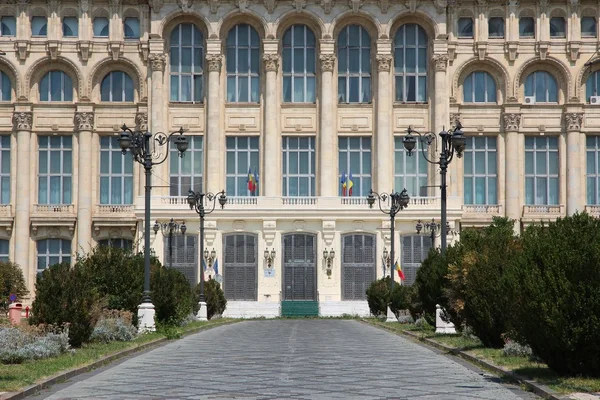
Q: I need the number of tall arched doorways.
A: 5